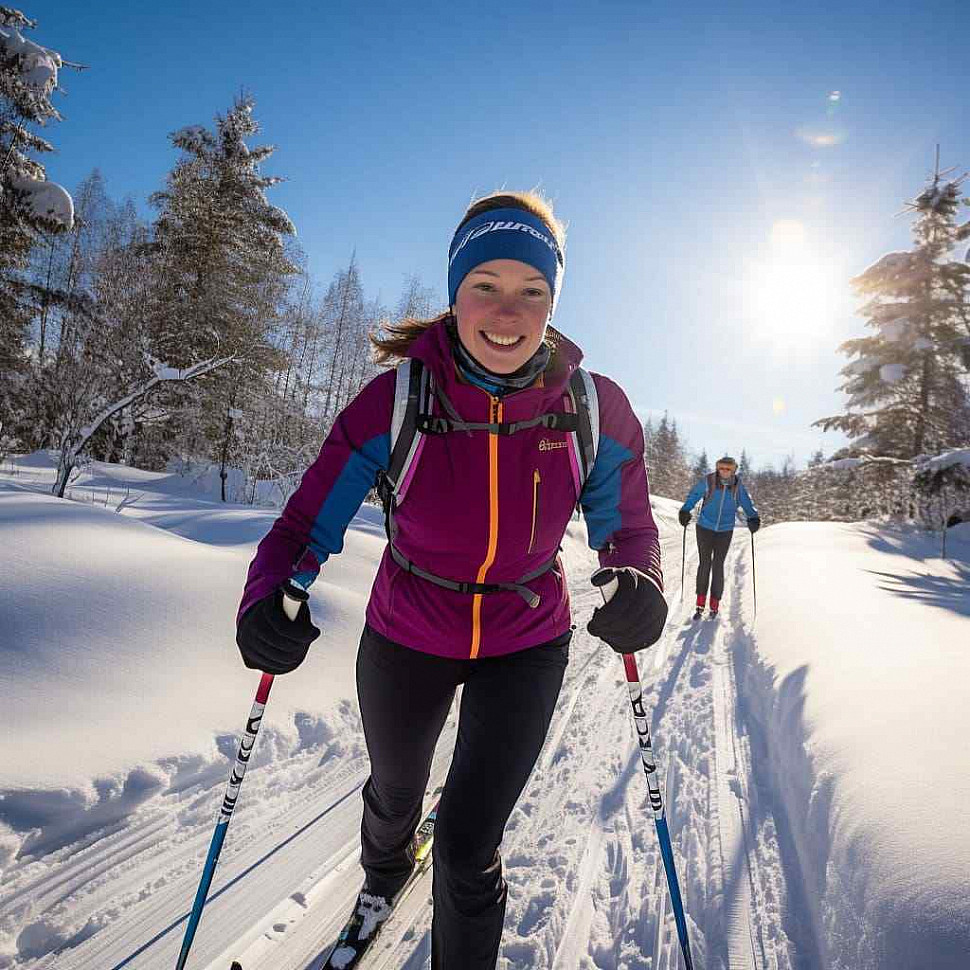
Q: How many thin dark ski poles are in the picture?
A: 2